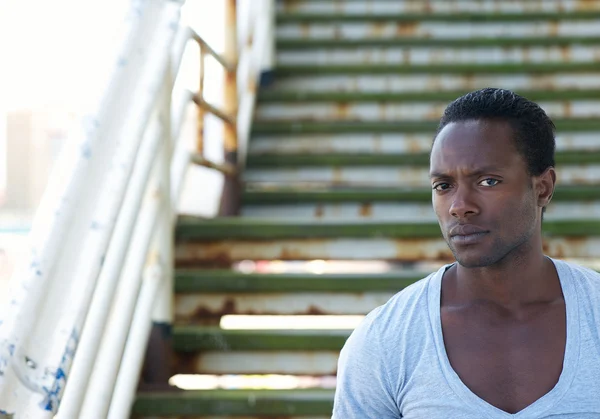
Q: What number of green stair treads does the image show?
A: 11